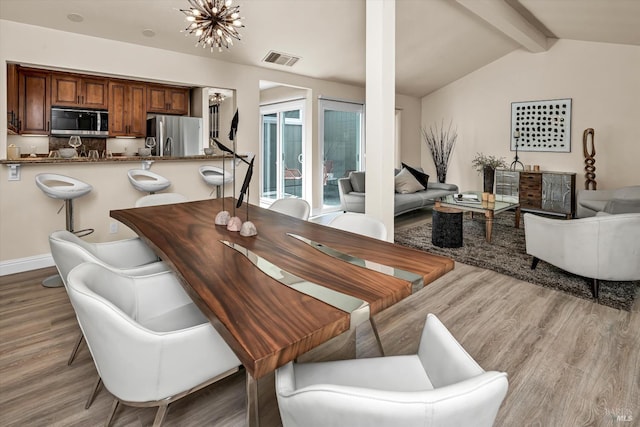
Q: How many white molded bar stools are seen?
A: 3